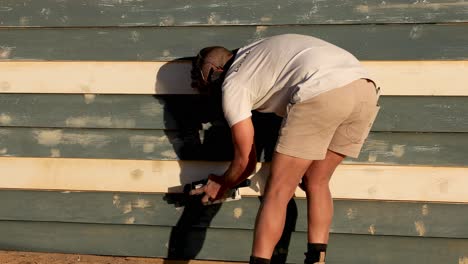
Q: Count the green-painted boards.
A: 6